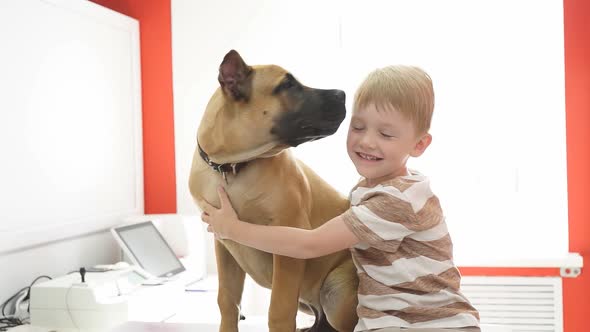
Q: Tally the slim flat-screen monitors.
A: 1